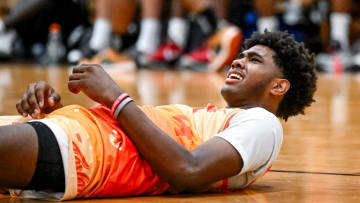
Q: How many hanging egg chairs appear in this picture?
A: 0